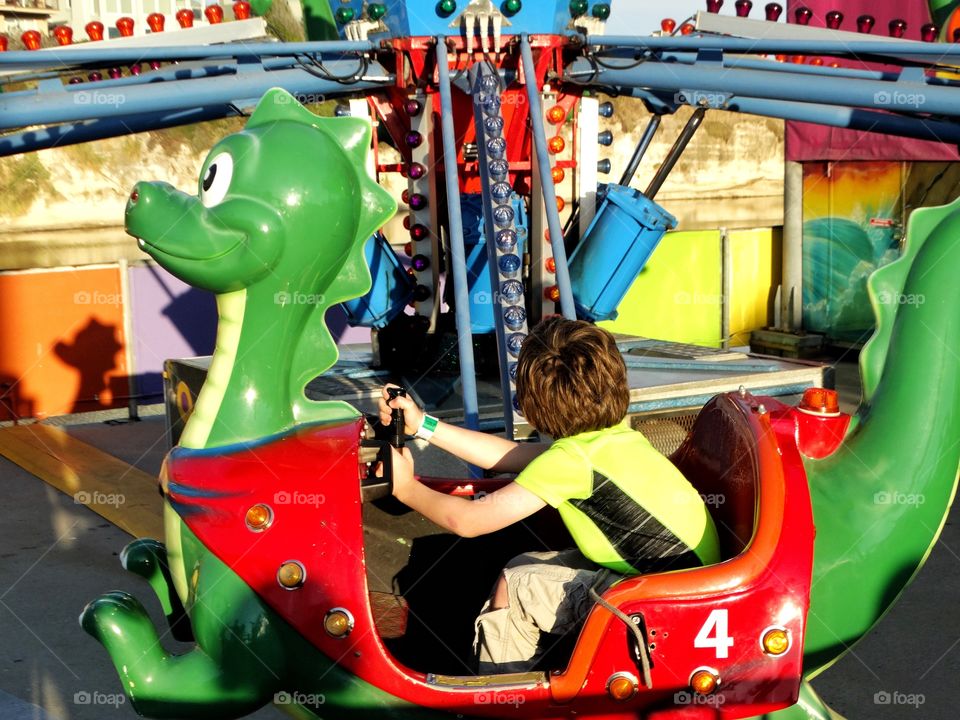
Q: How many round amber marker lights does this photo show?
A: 6